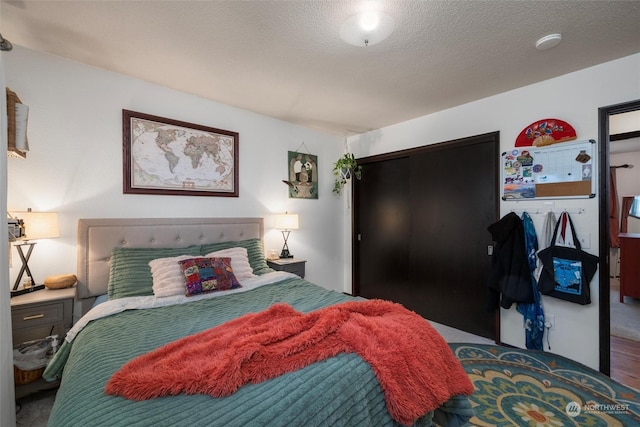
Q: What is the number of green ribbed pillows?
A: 2